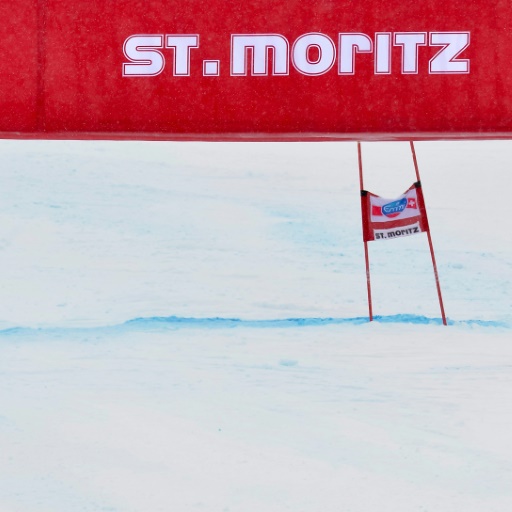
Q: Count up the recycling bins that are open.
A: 0